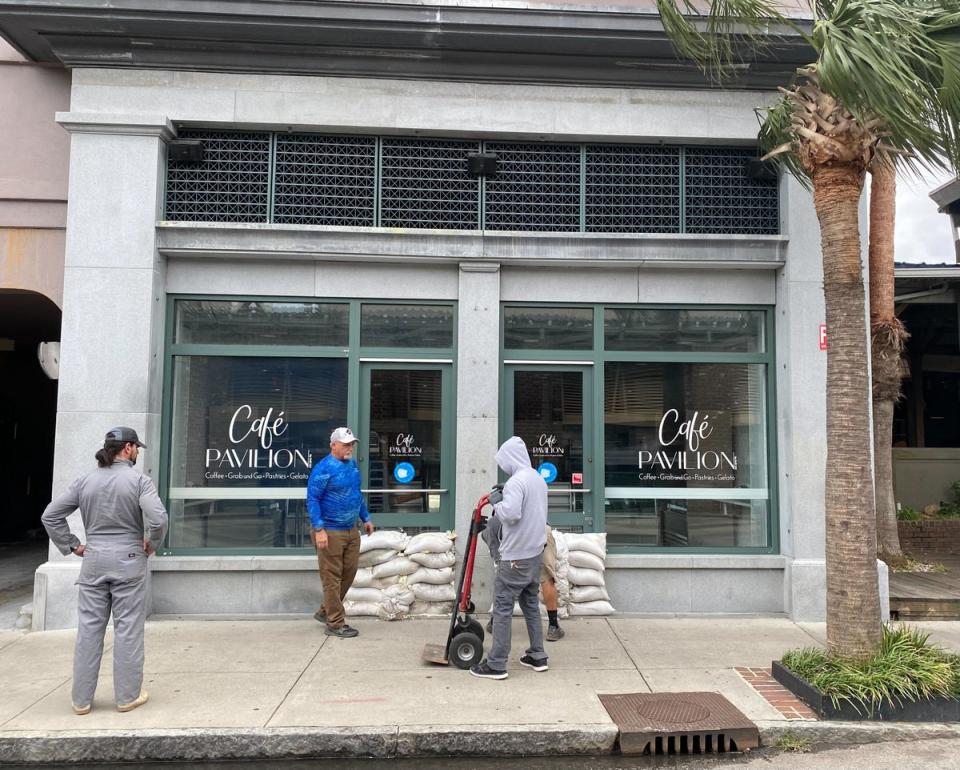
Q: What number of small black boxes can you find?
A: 3